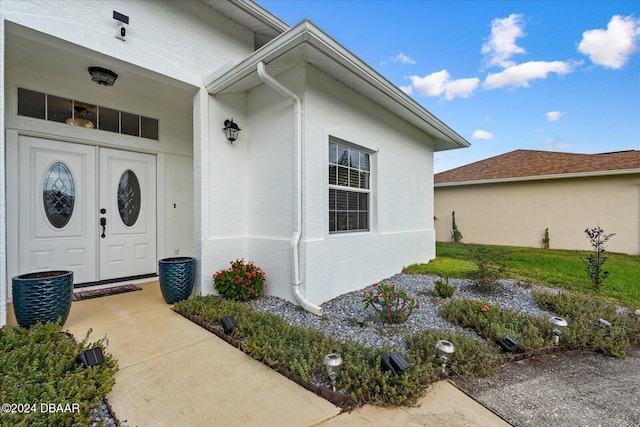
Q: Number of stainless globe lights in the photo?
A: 3